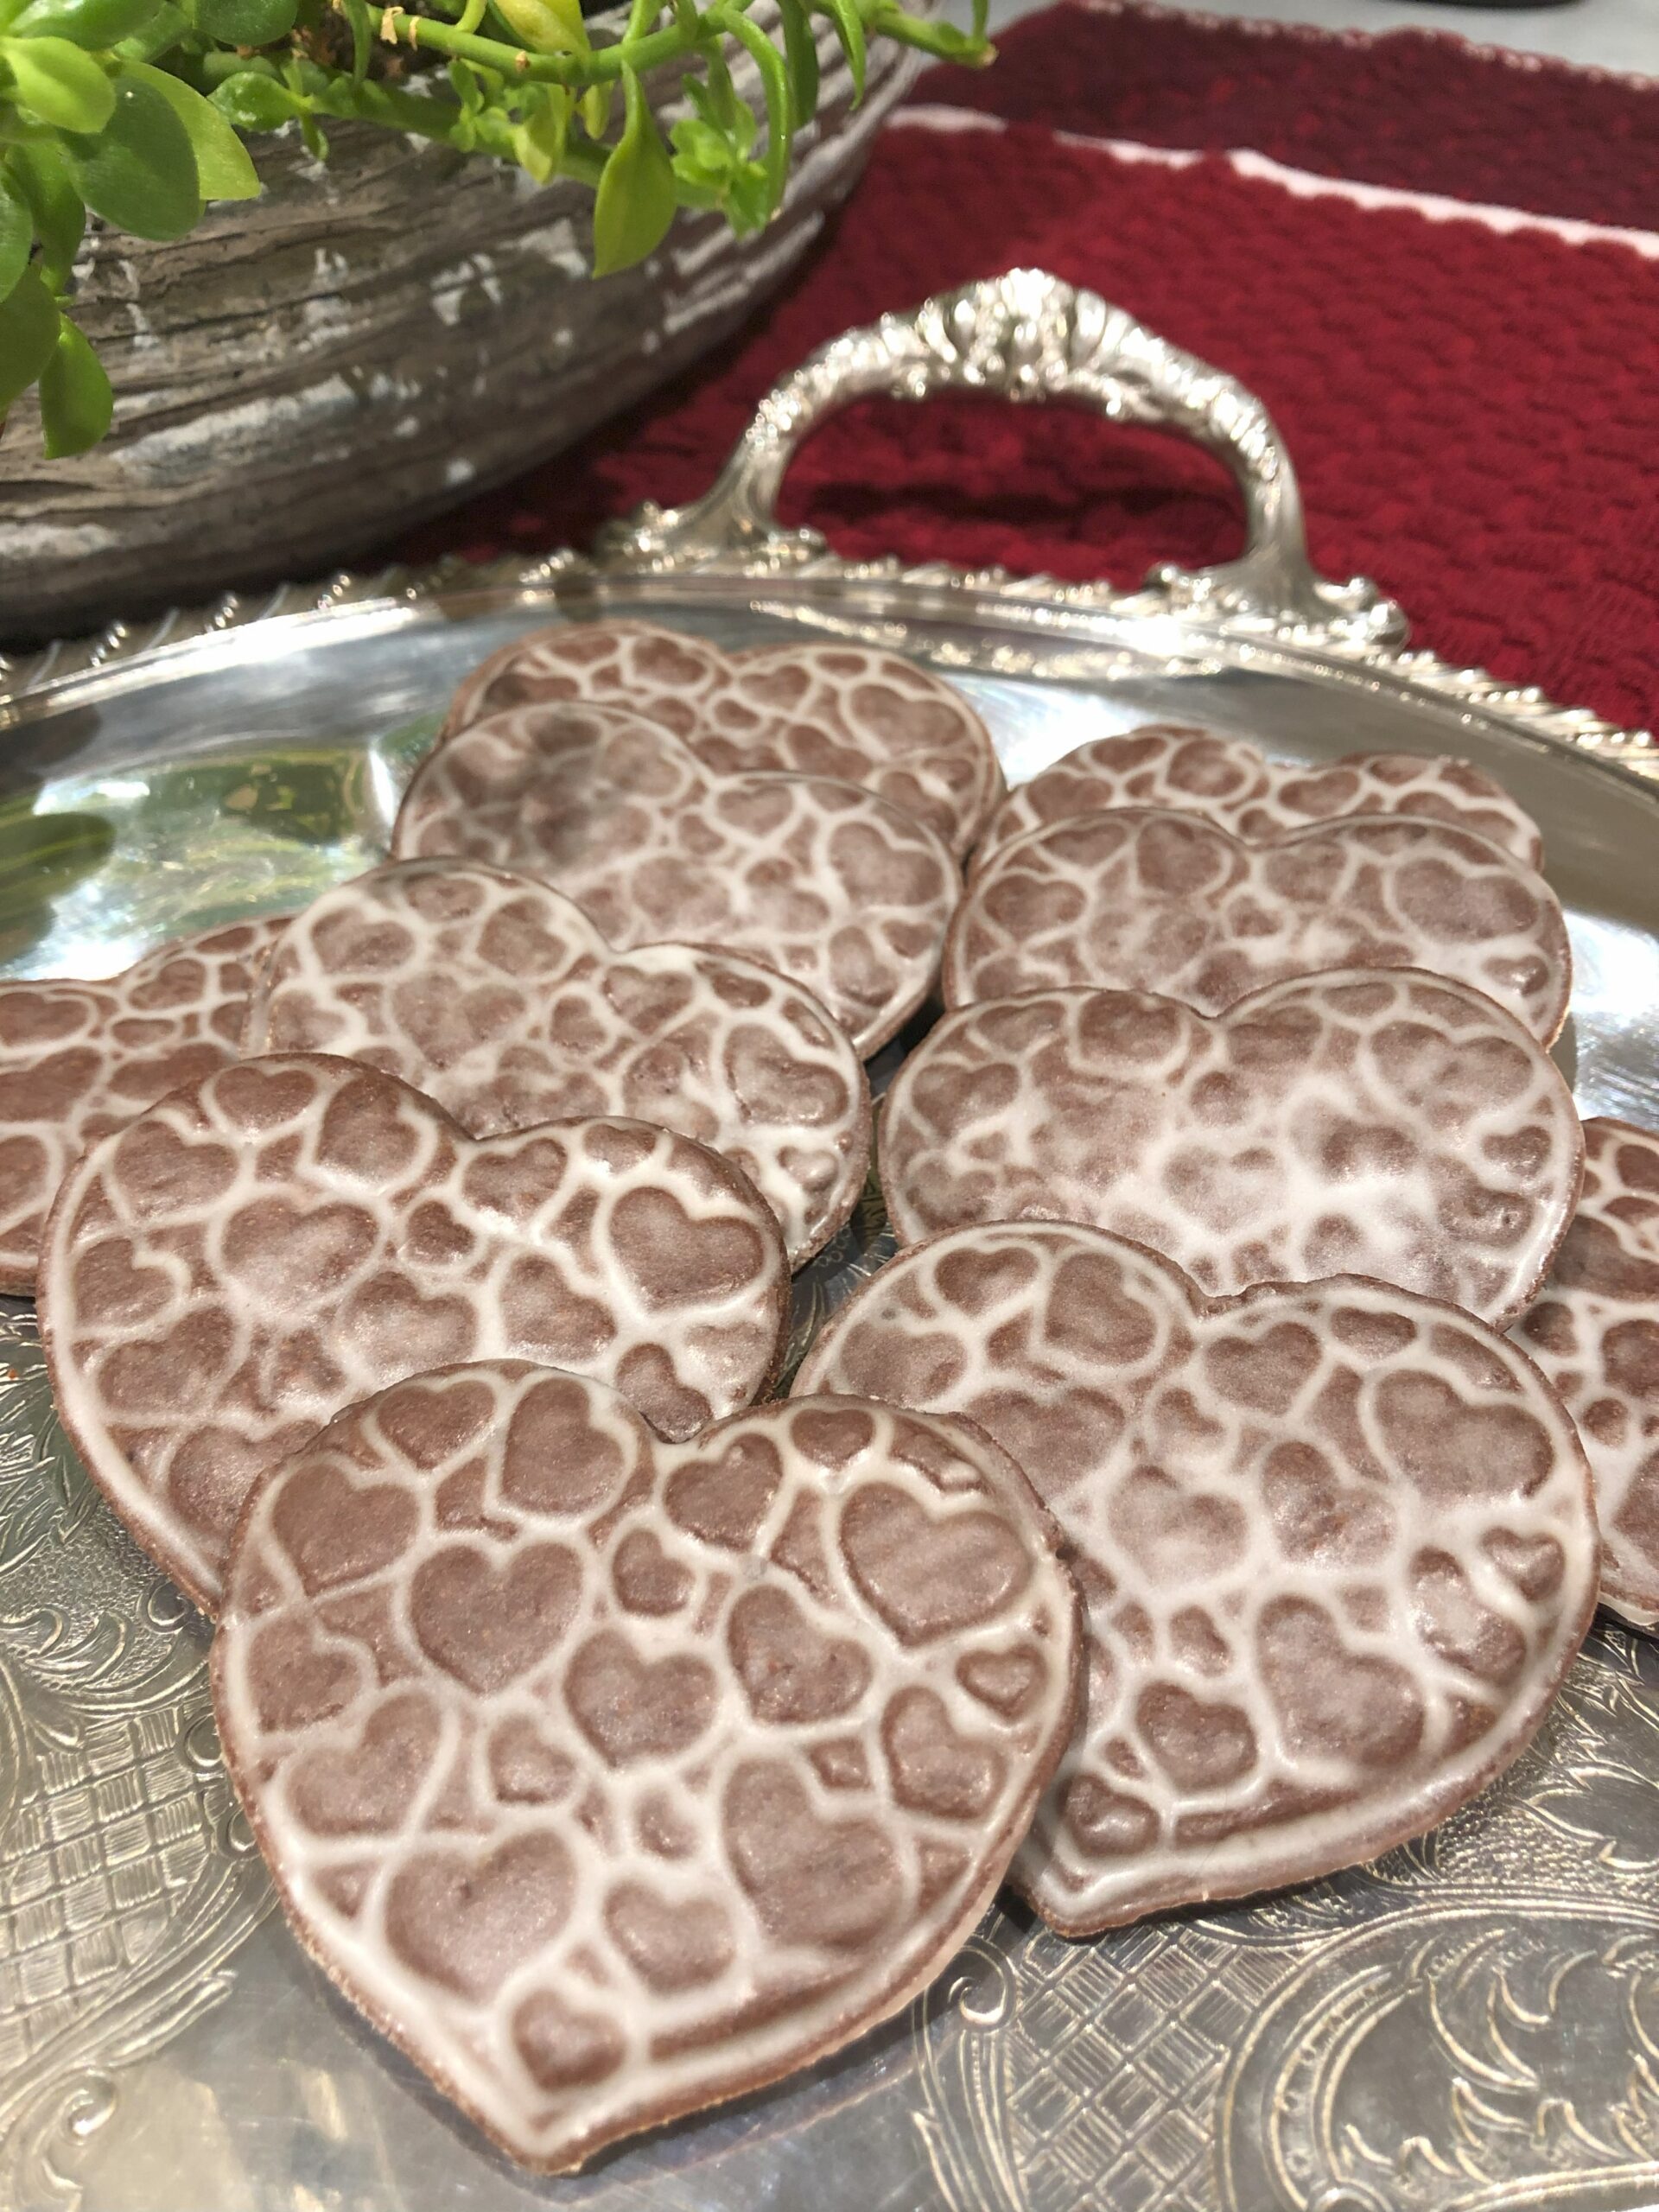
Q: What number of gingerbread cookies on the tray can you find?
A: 11